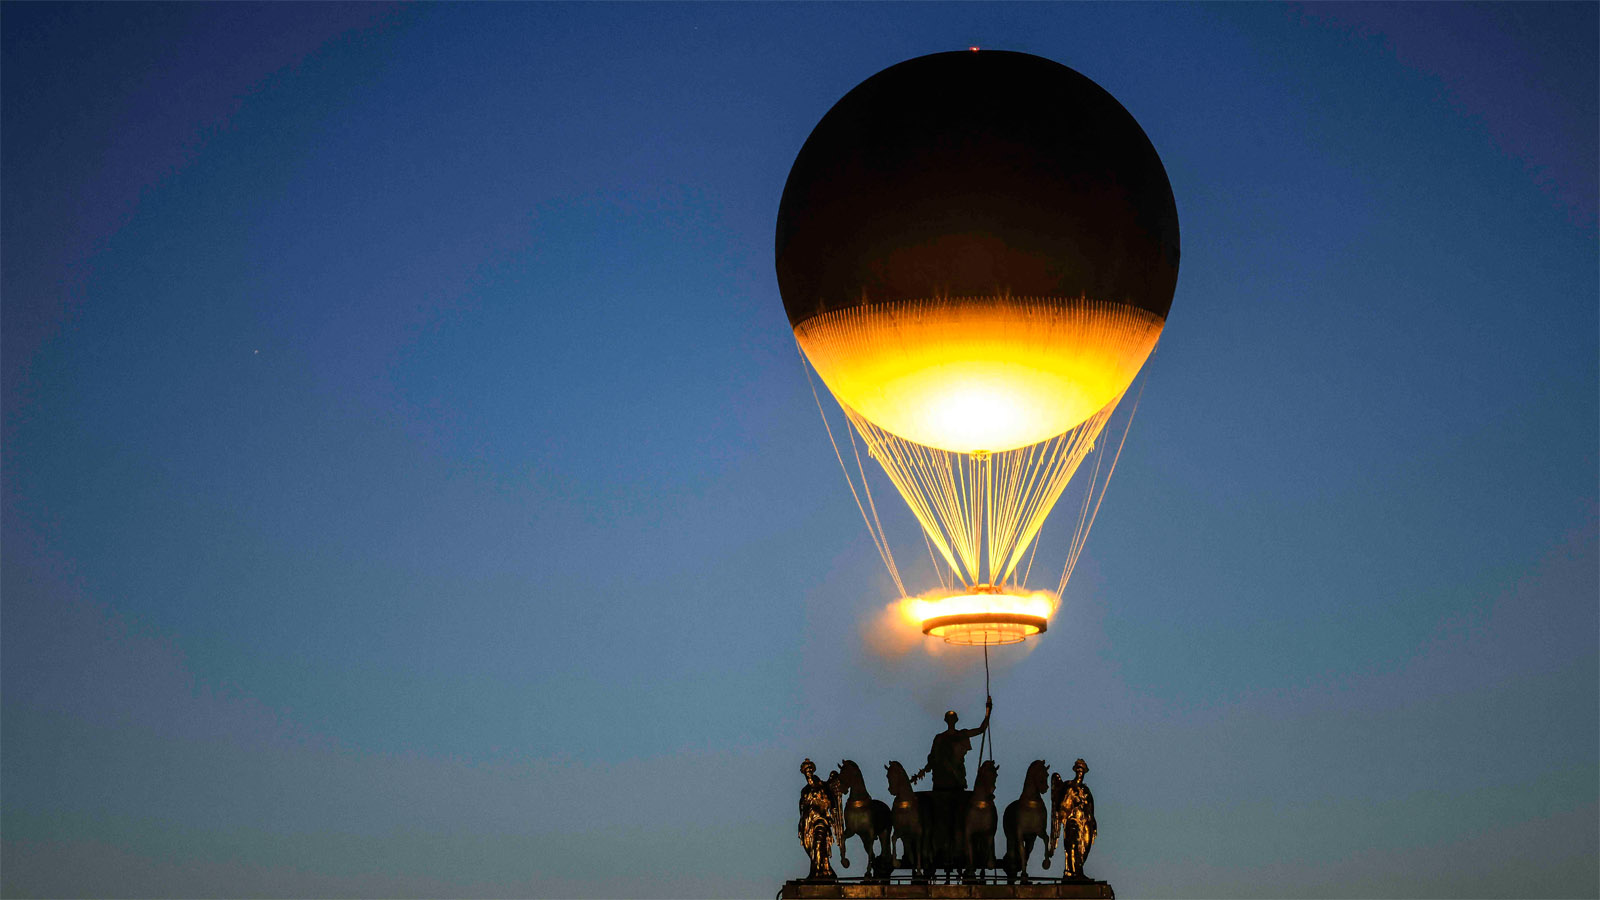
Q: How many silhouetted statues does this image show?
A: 7